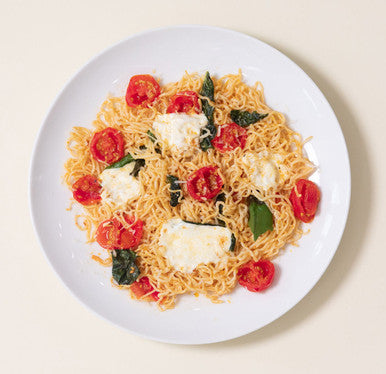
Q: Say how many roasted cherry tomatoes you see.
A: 10